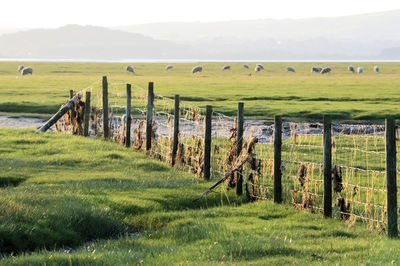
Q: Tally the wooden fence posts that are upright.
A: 11